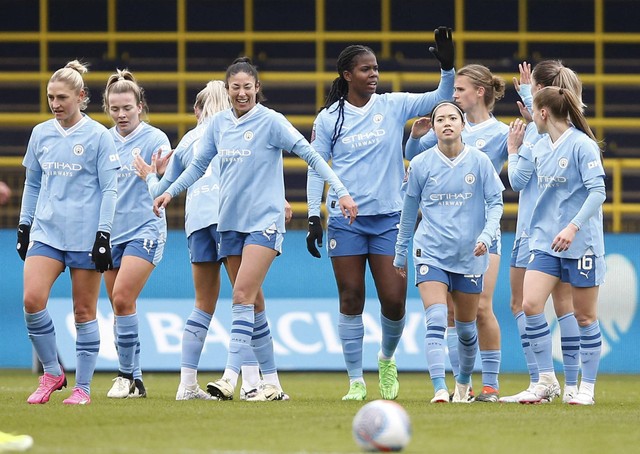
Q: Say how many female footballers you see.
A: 9